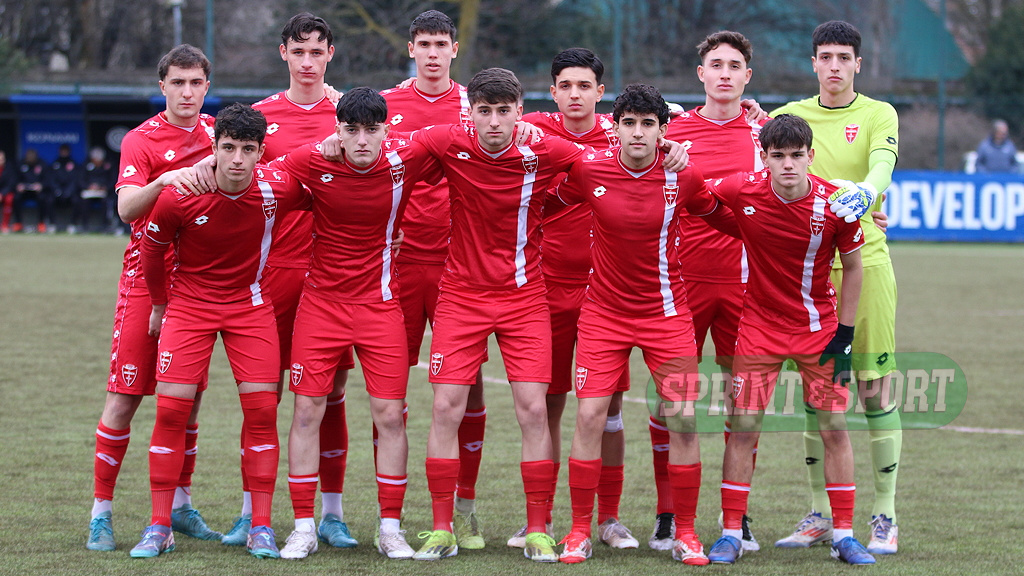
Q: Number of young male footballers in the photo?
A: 11